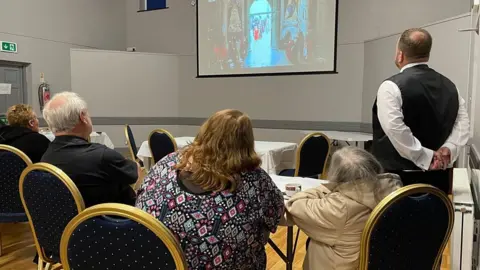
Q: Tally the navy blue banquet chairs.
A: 7